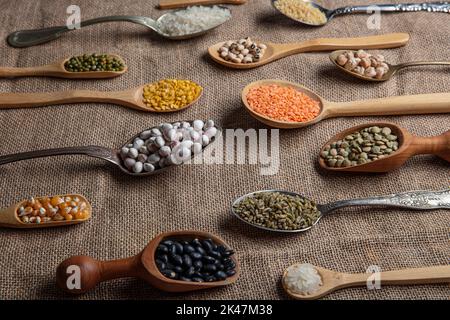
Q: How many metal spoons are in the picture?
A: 5